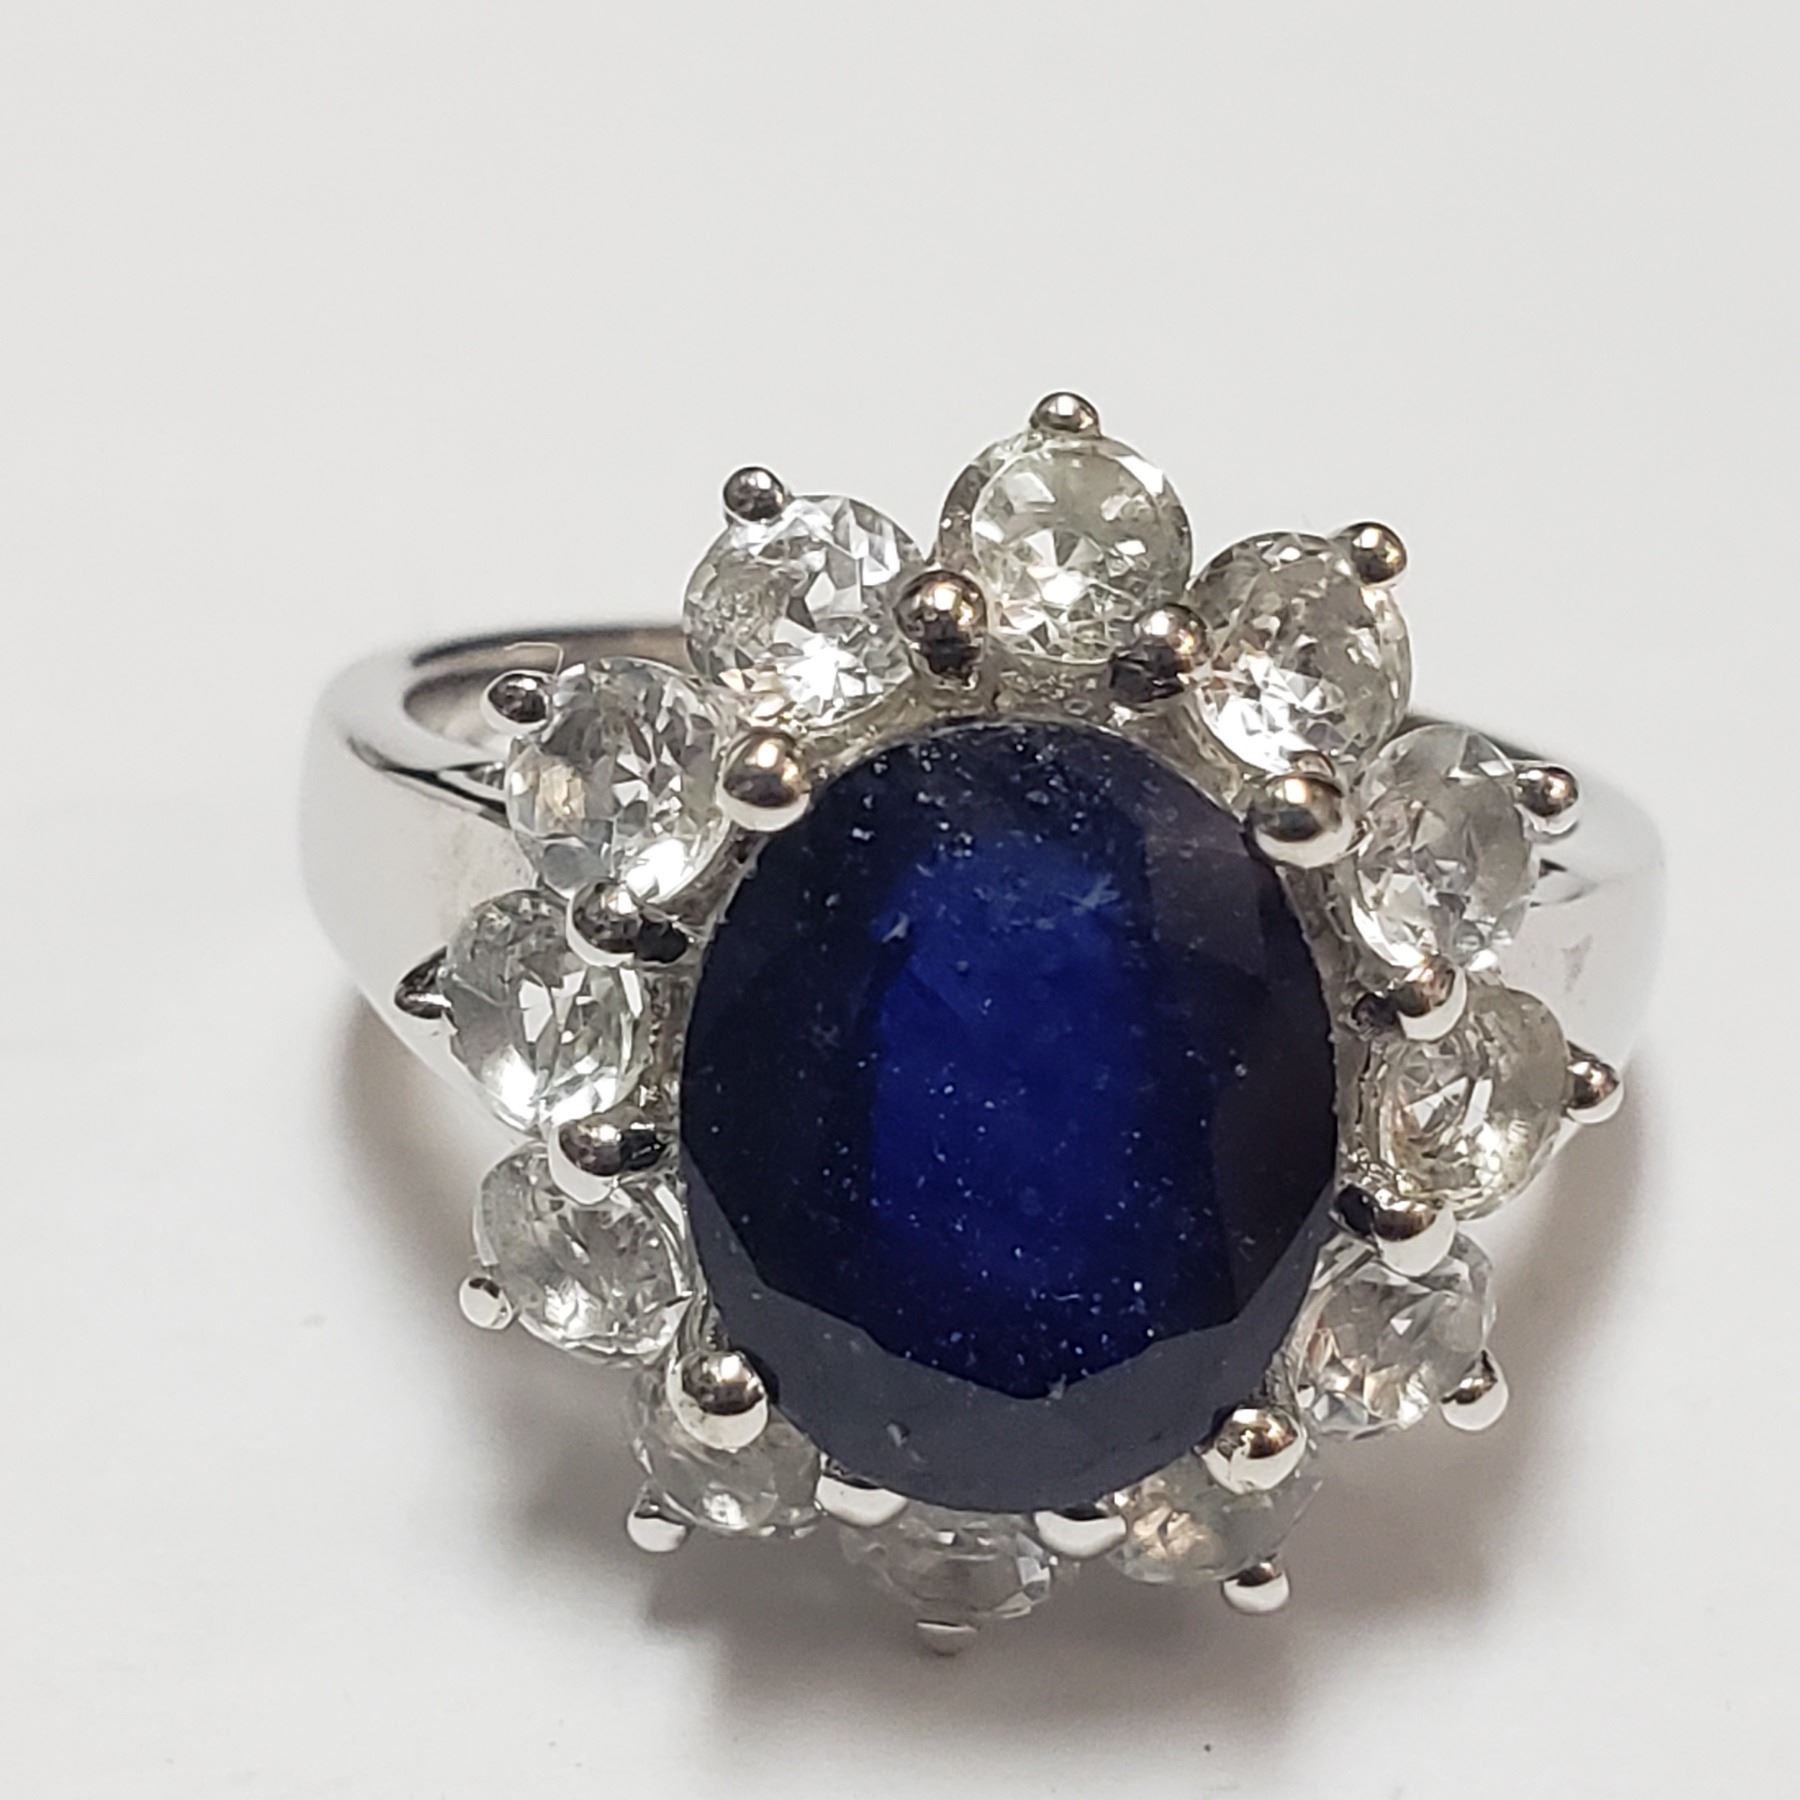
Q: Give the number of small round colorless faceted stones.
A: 12